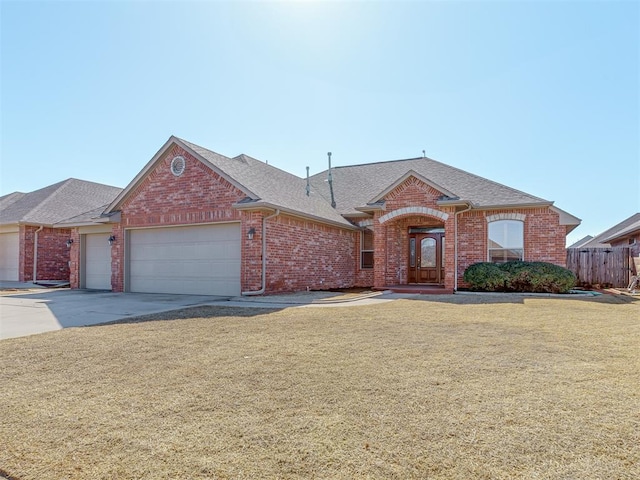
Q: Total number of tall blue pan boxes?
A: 0